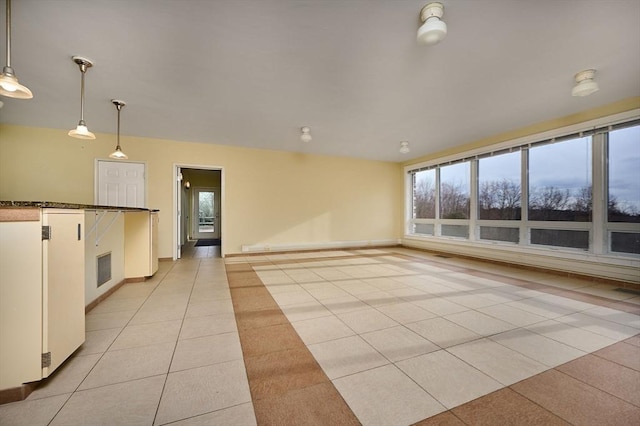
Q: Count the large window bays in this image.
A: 5